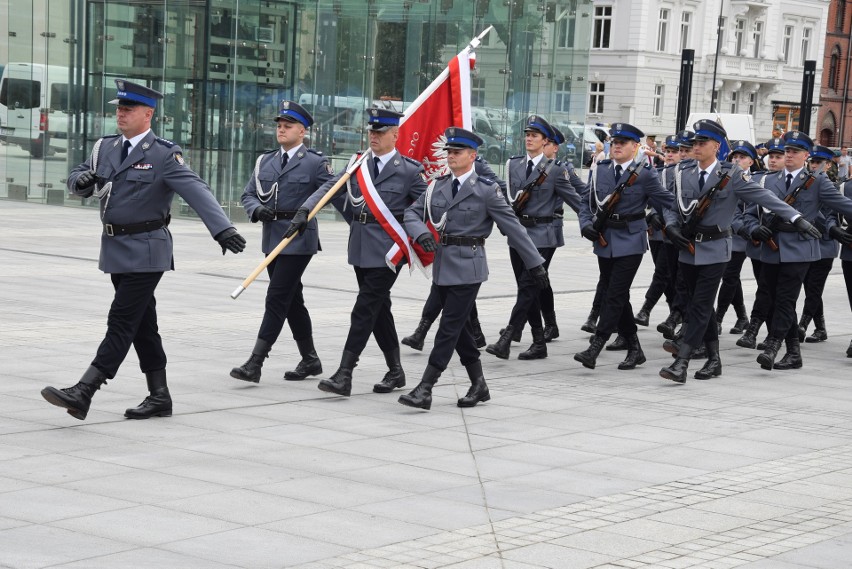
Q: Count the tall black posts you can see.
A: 2